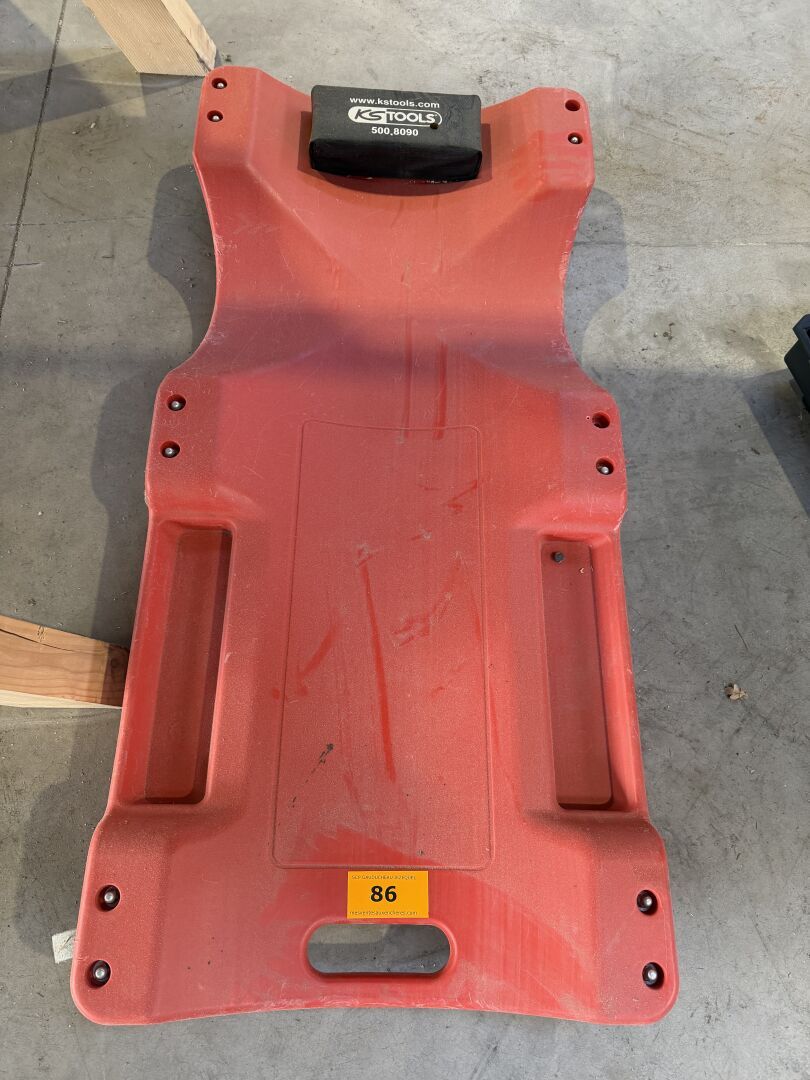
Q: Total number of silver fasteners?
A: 10